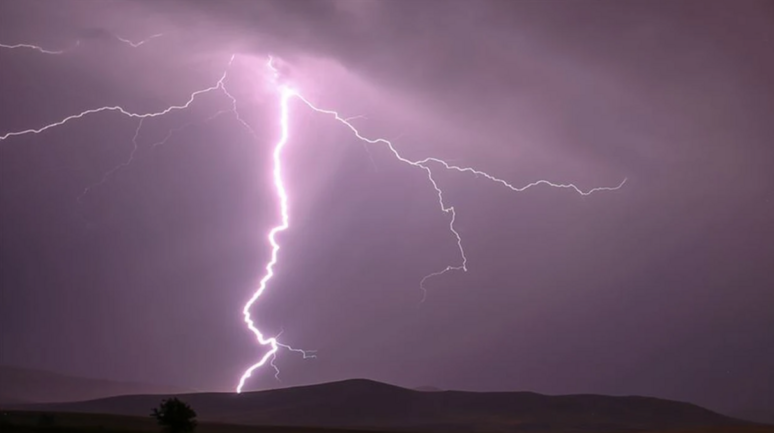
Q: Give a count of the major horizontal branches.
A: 2